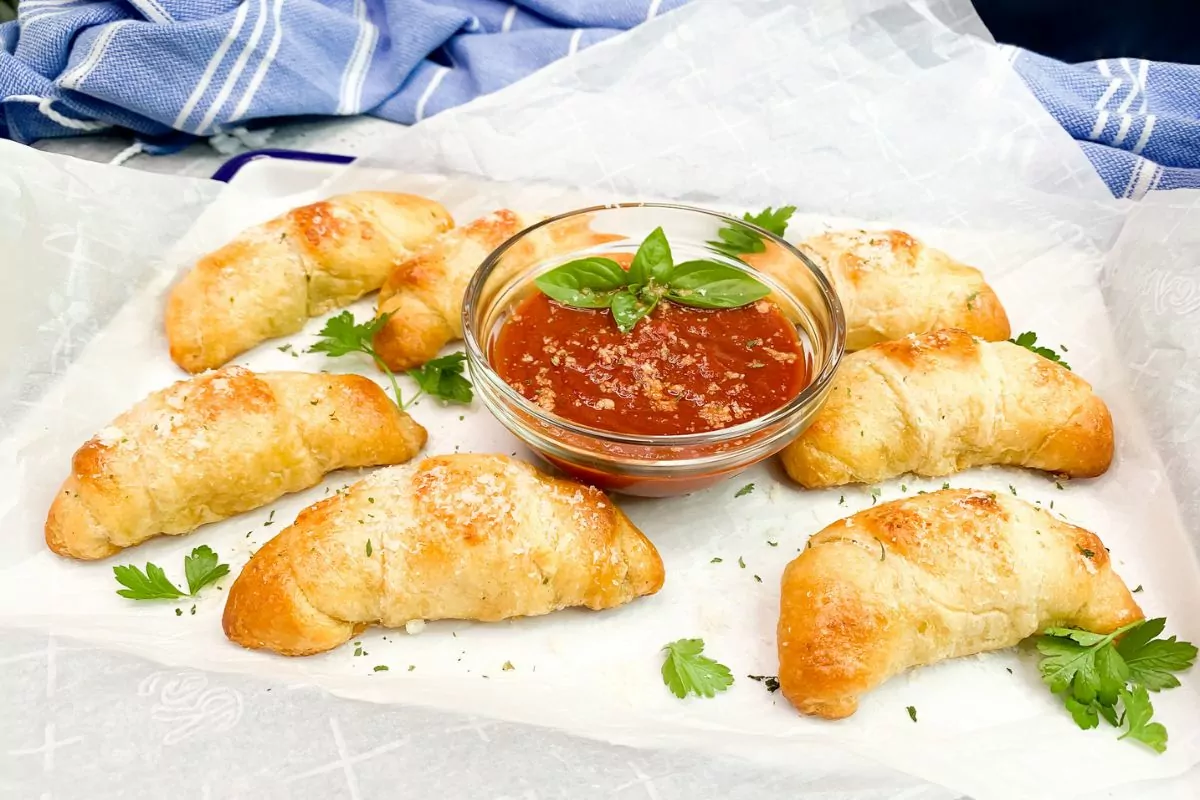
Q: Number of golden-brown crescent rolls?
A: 7